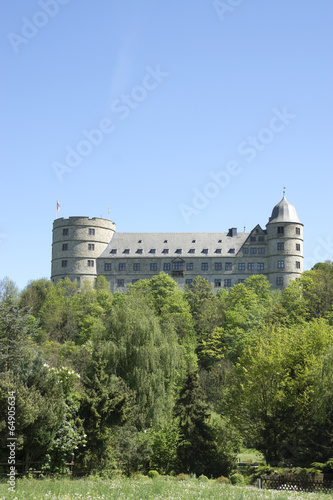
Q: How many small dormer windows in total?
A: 14